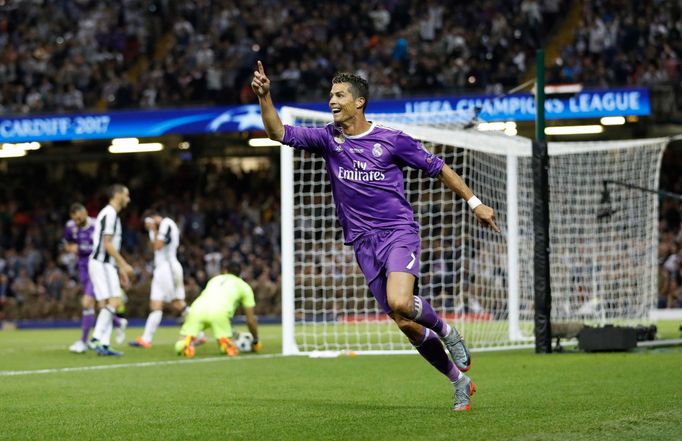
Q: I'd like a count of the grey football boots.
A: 2